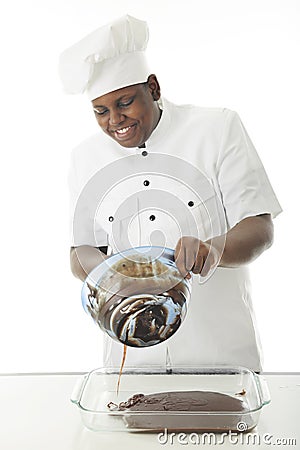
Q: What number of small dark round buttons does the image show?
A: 5